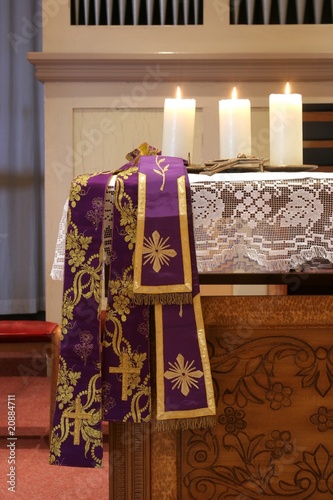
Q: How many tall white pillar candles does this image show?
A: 3